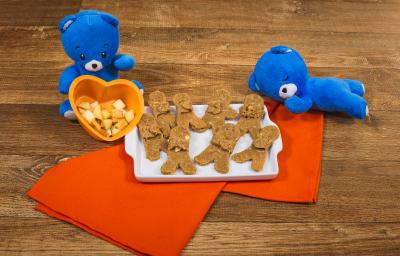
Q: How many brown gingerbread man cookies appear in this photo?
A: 8